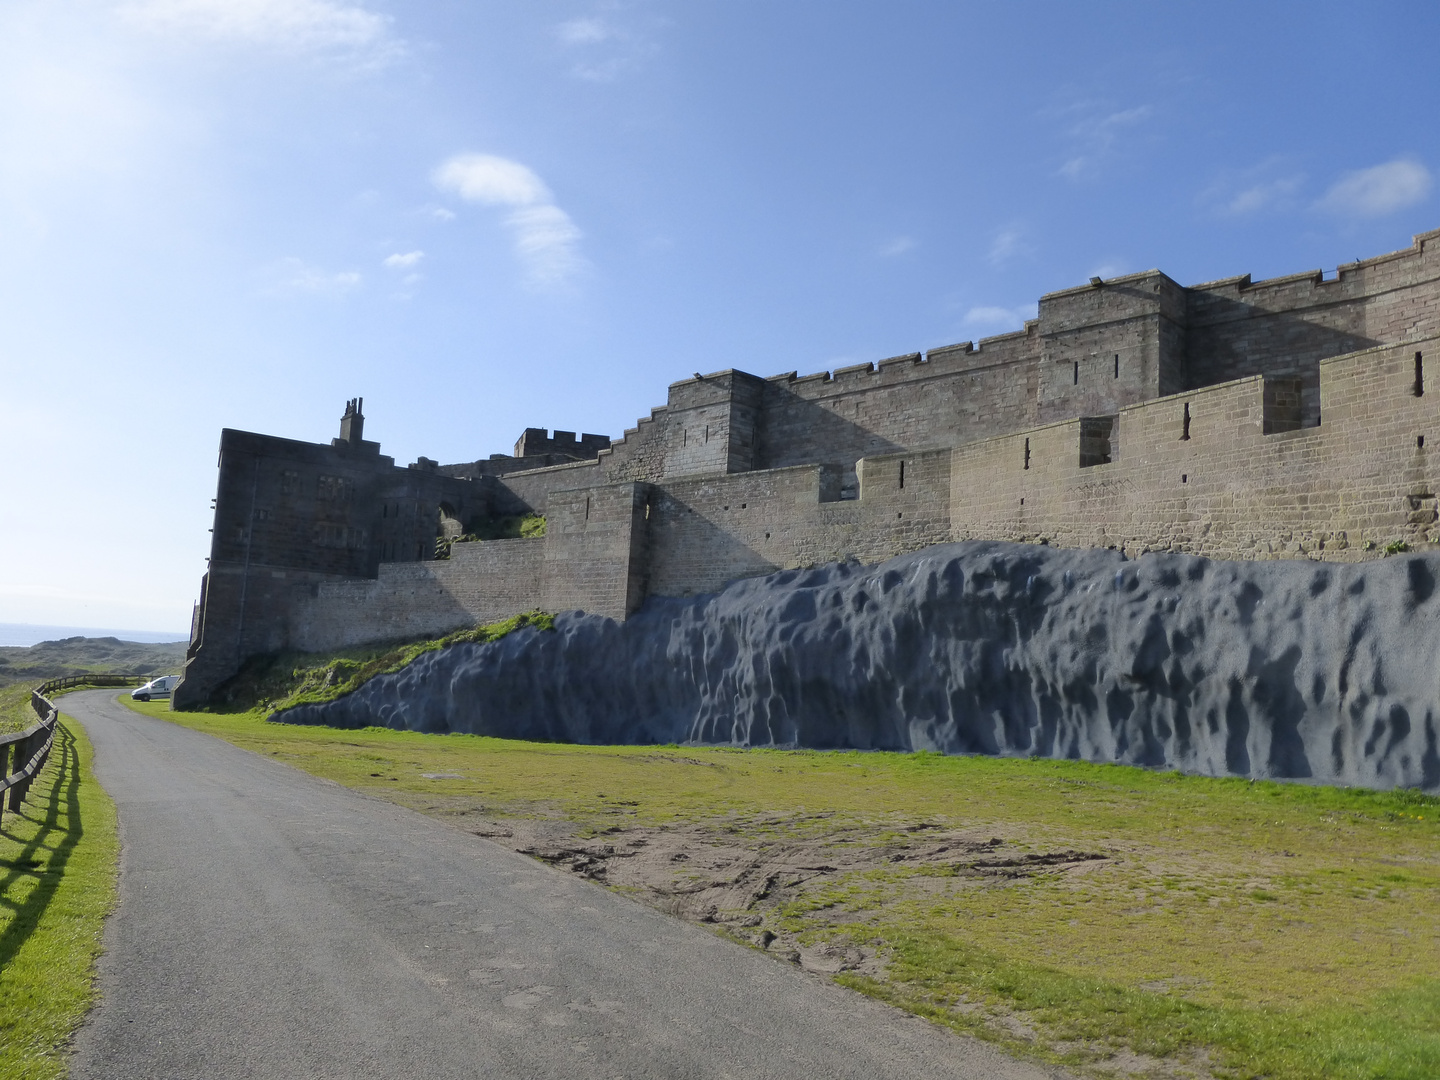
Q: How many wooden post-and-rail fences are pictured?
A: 1